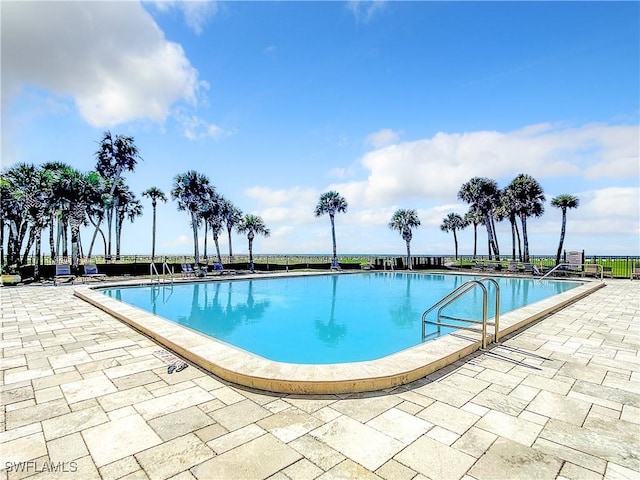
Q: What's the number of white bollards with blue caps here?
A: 0